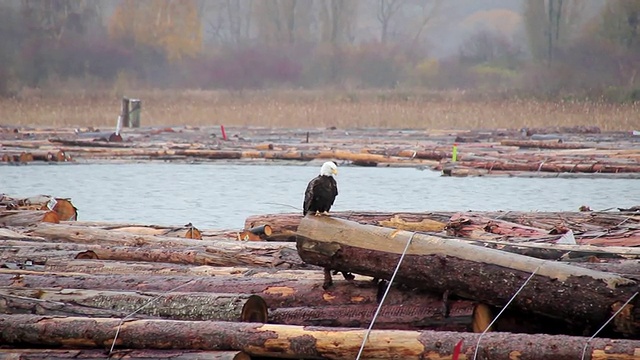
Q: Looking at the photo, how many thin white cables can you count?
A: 4